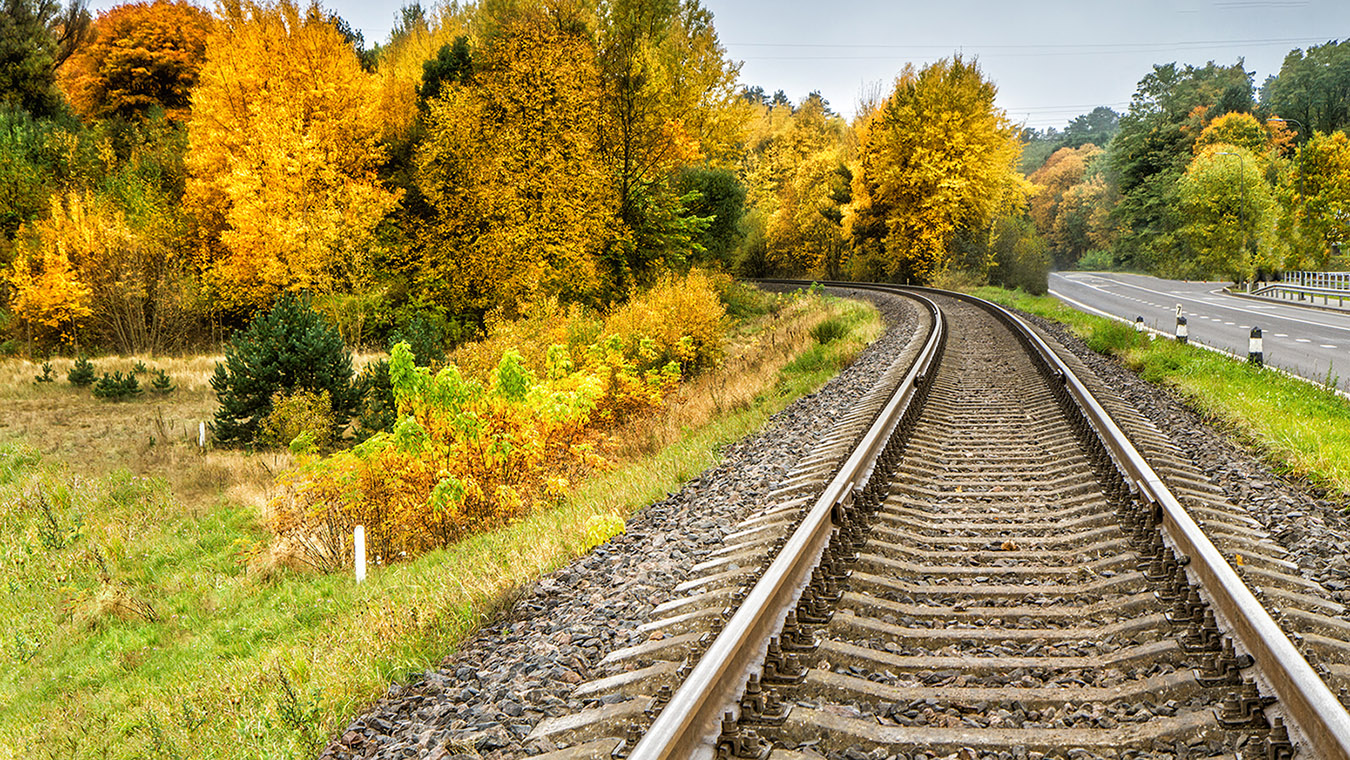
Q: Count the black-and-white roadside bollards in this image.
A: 3